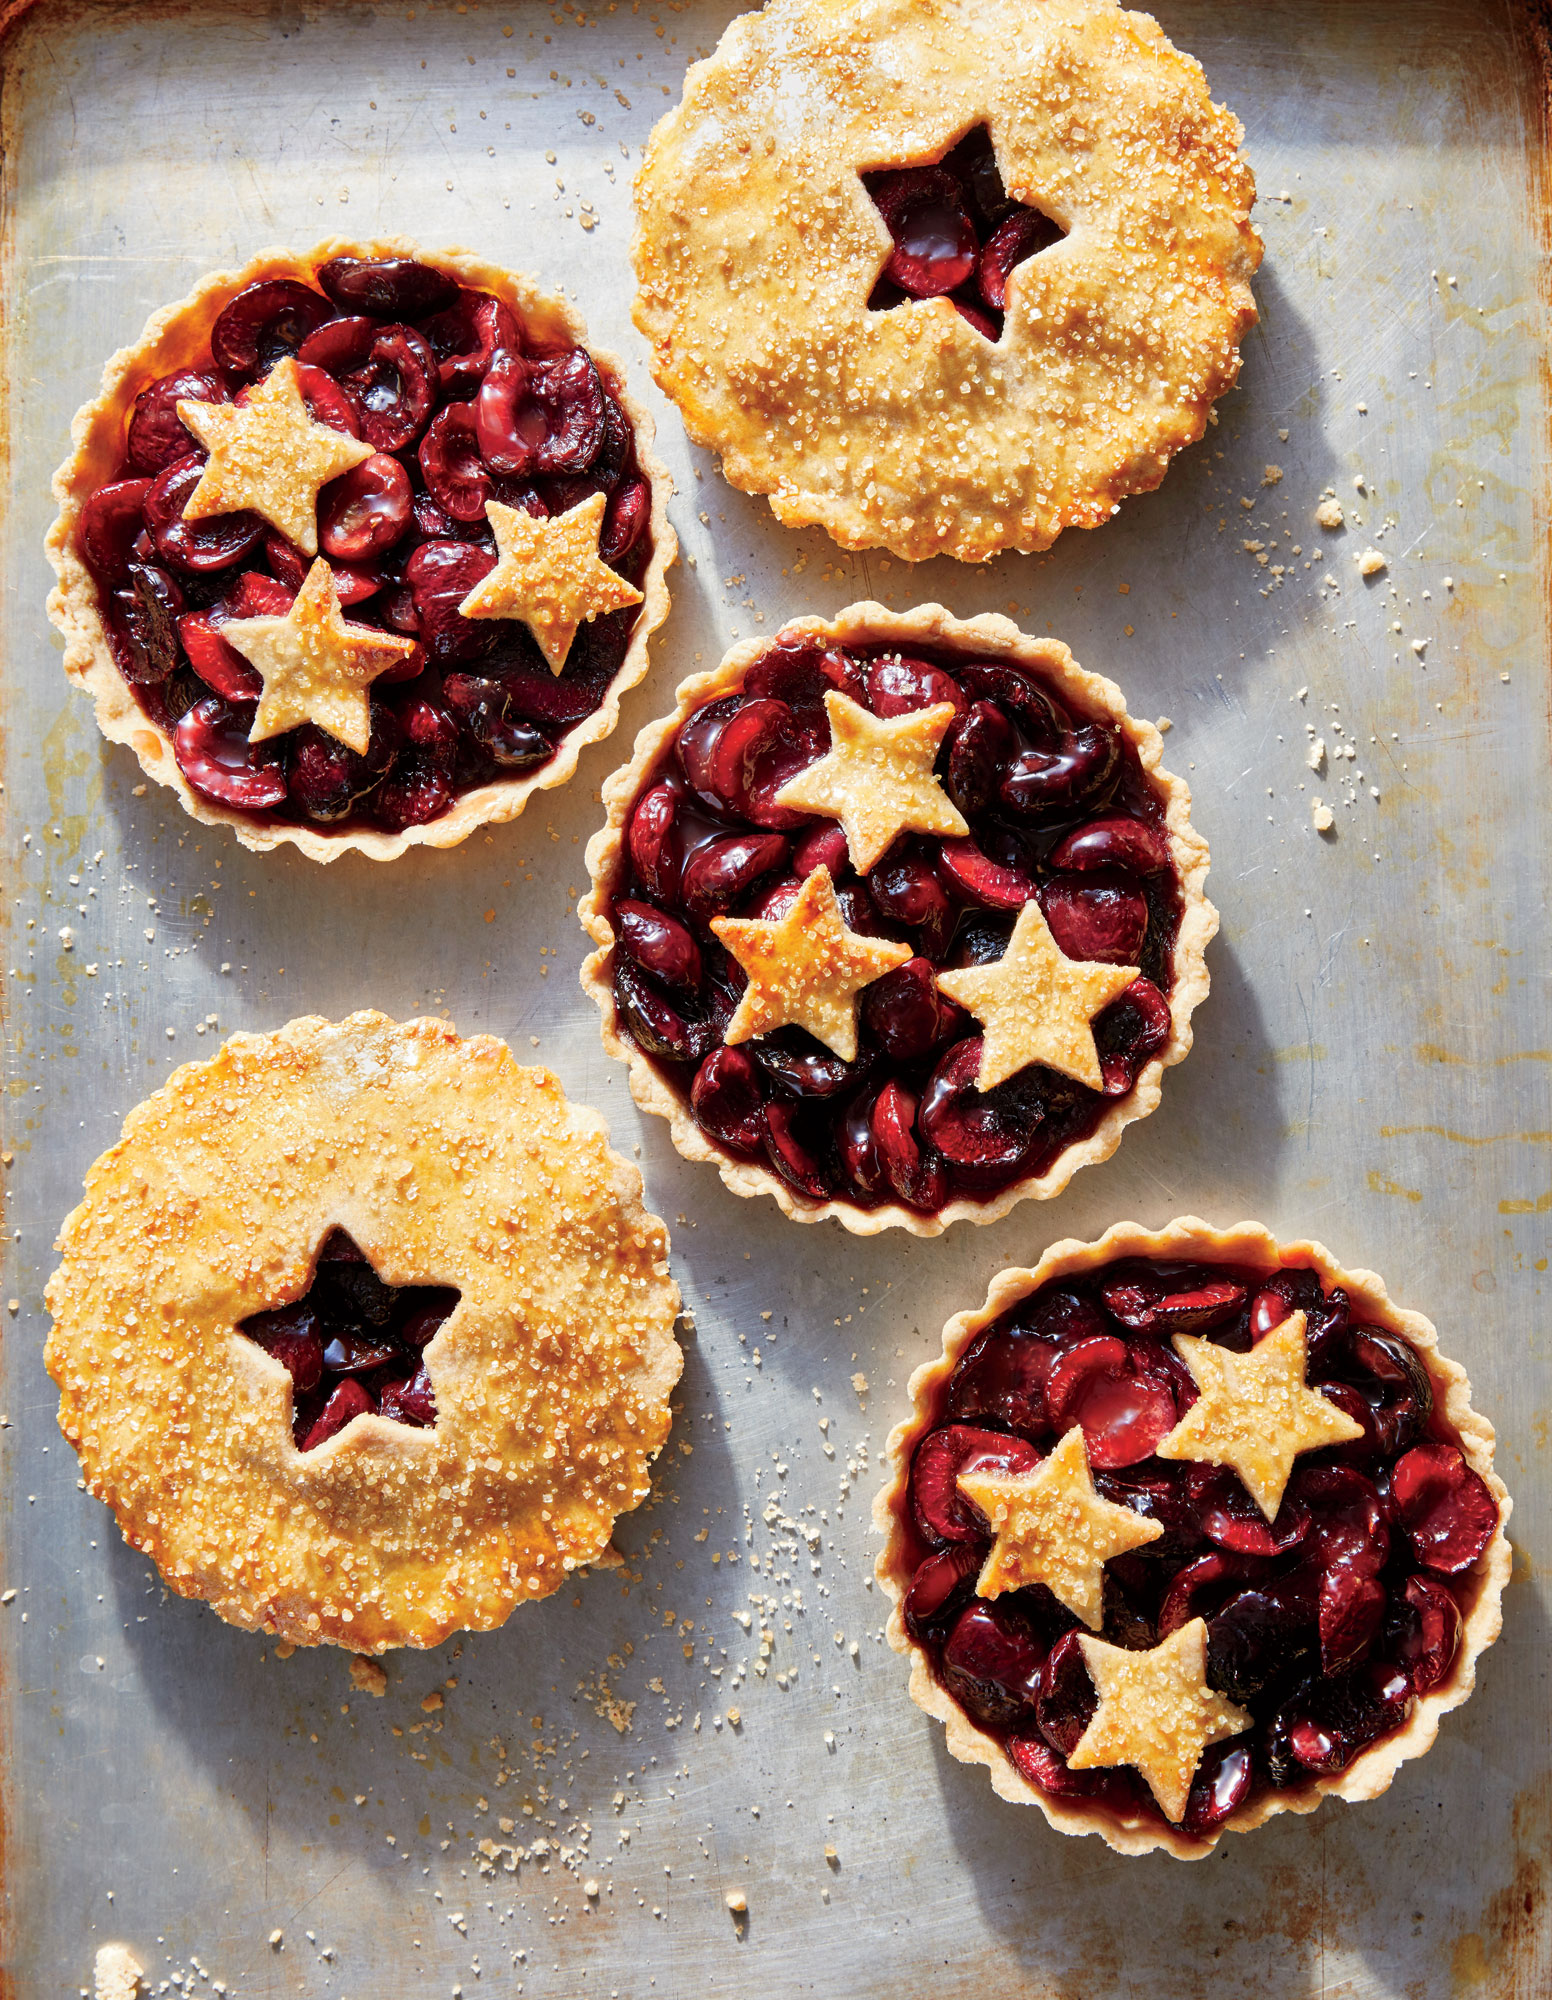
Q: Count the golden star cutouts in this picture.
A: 9